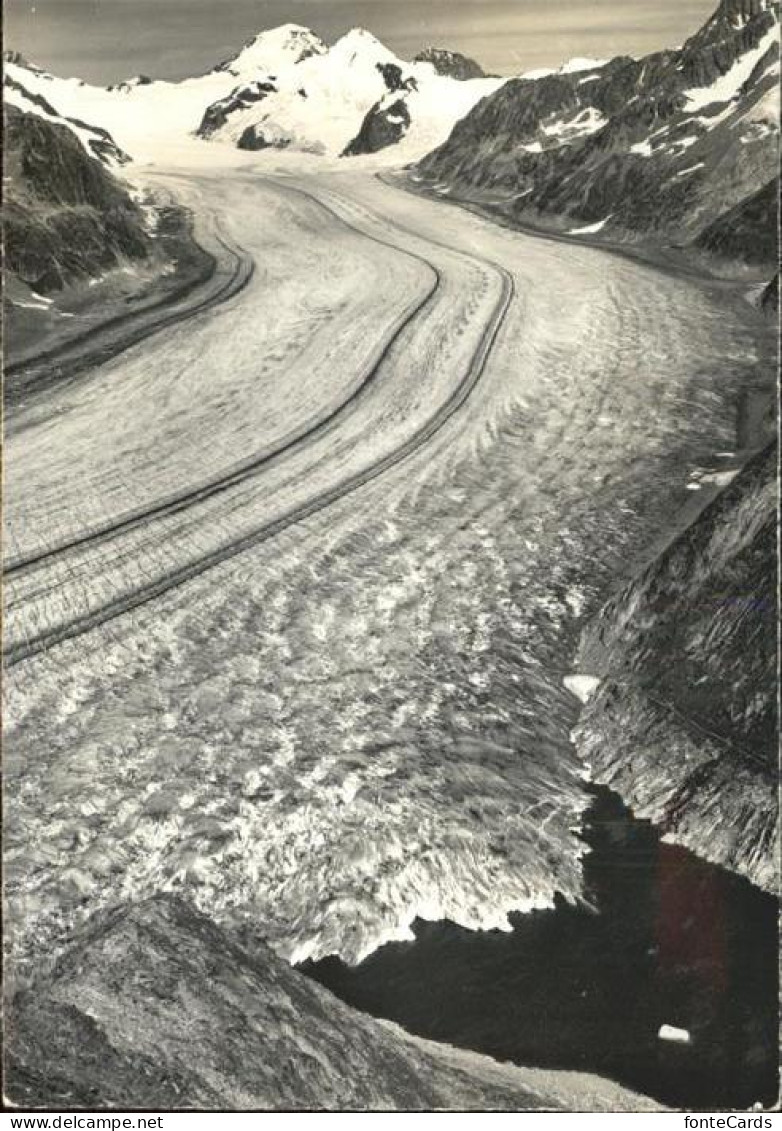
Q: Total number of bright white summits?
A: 2